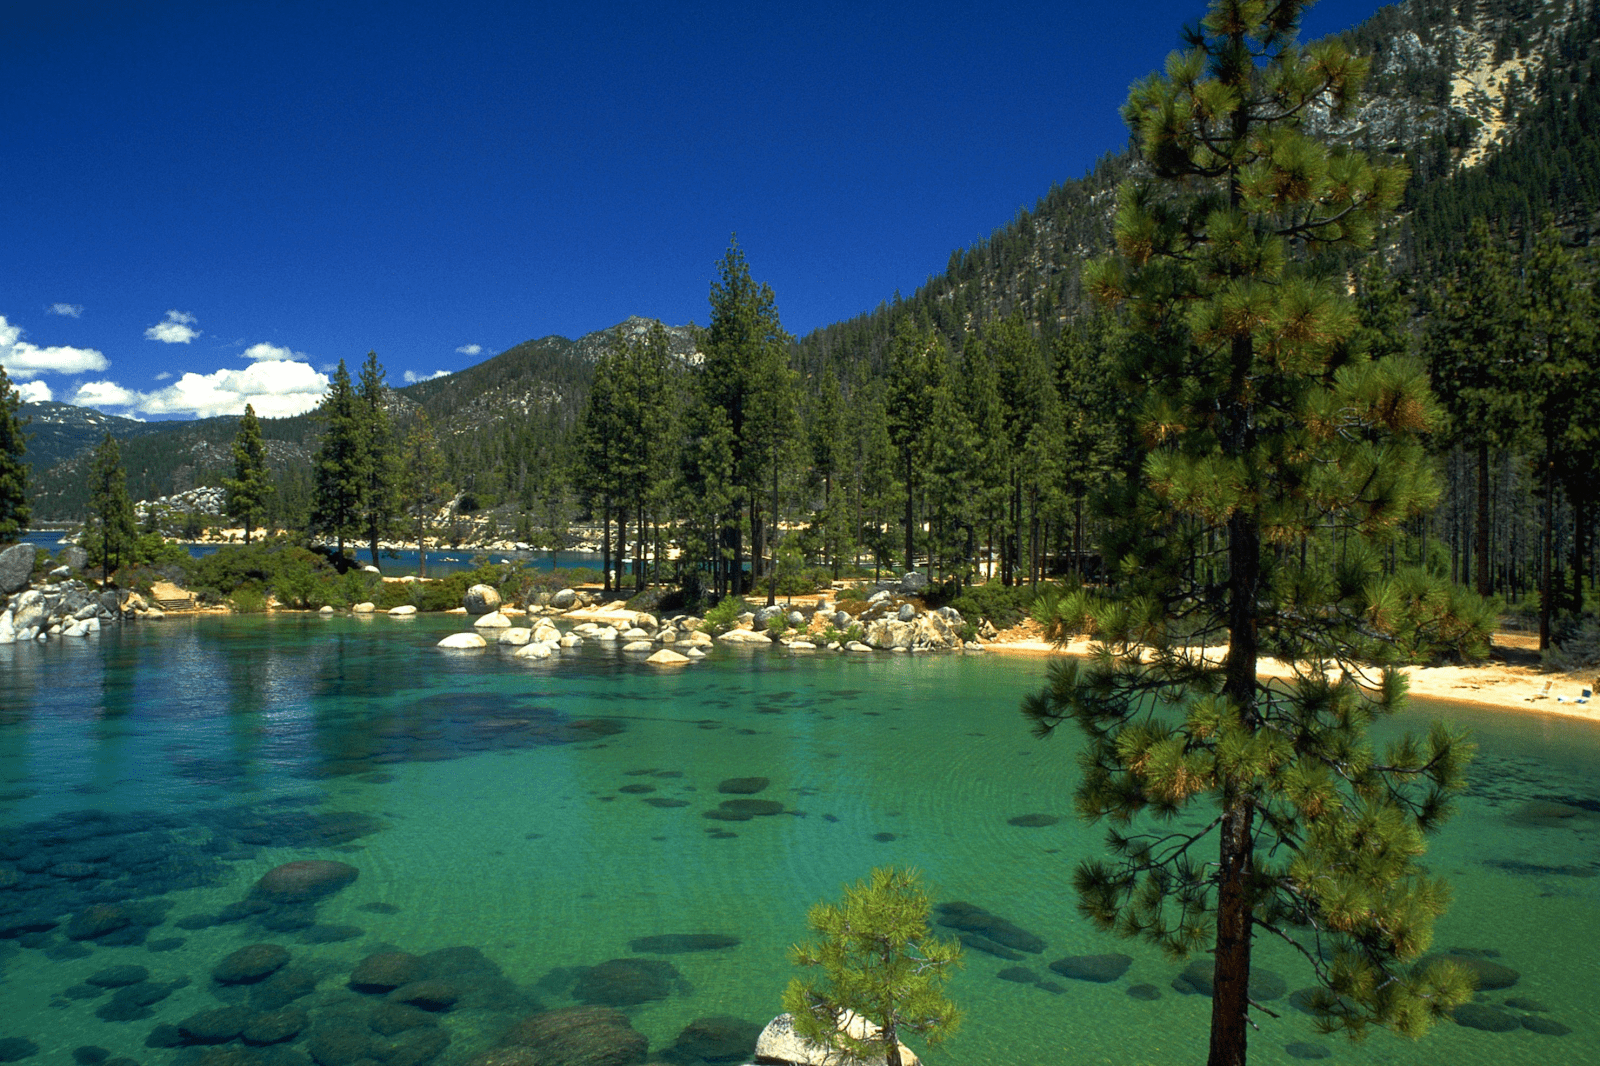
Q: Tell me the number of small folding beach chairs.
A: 2